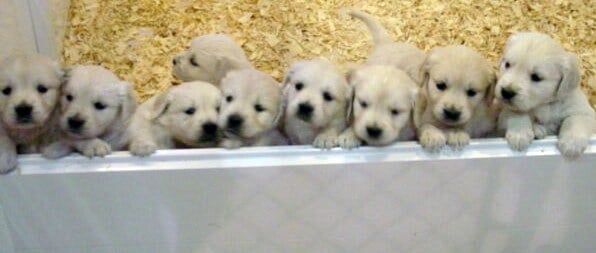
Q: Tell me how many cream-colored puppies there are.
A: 9